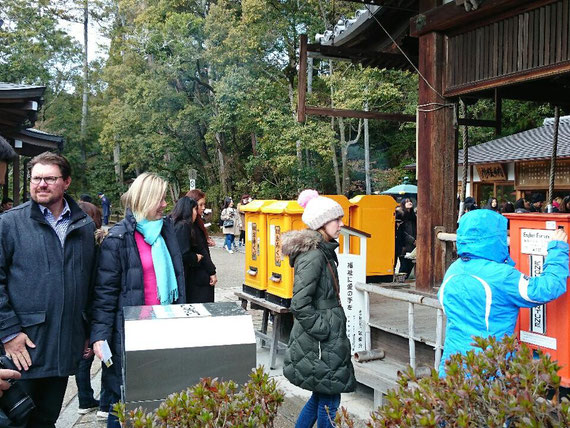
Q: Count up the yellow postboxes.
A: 4